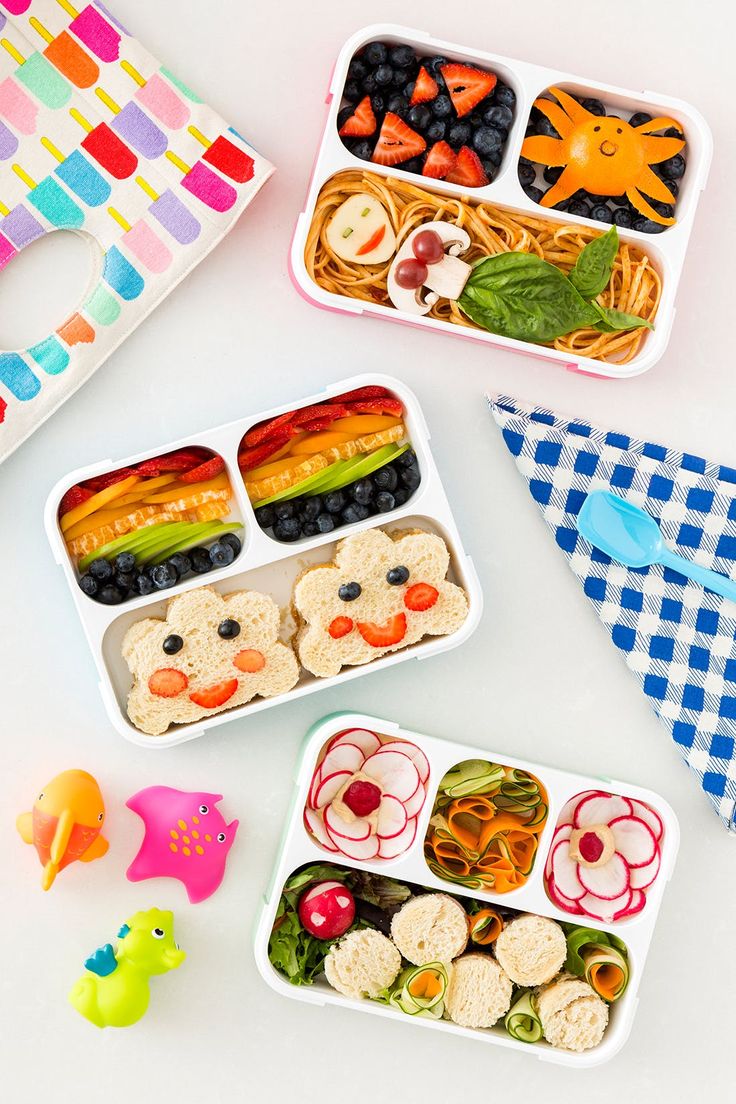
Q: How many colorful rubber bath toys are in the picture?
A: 3